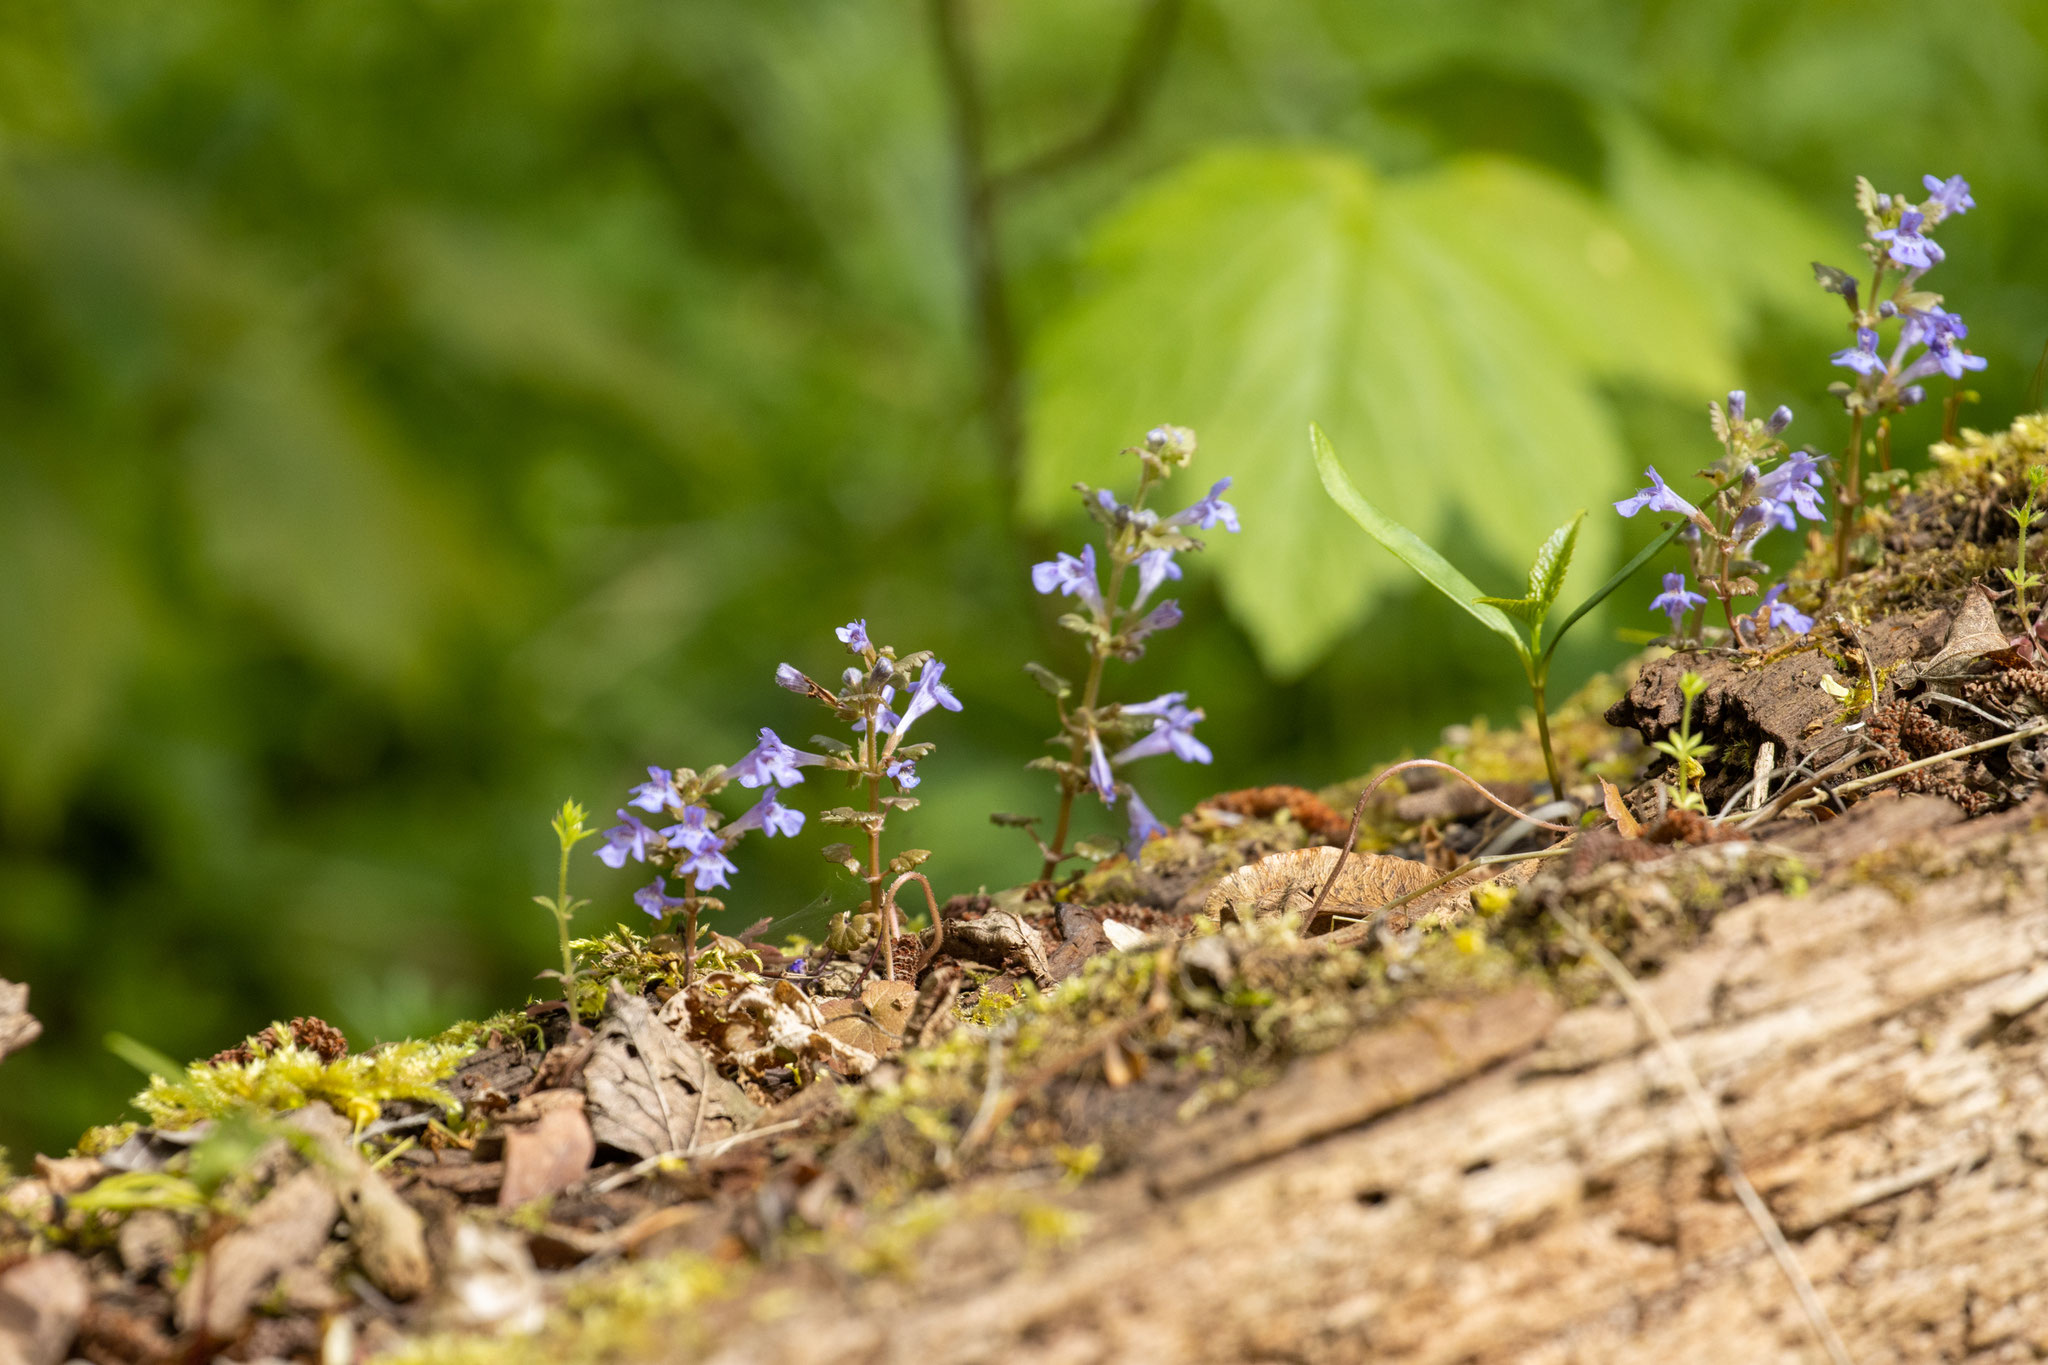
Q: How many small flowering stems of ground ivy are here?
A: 5